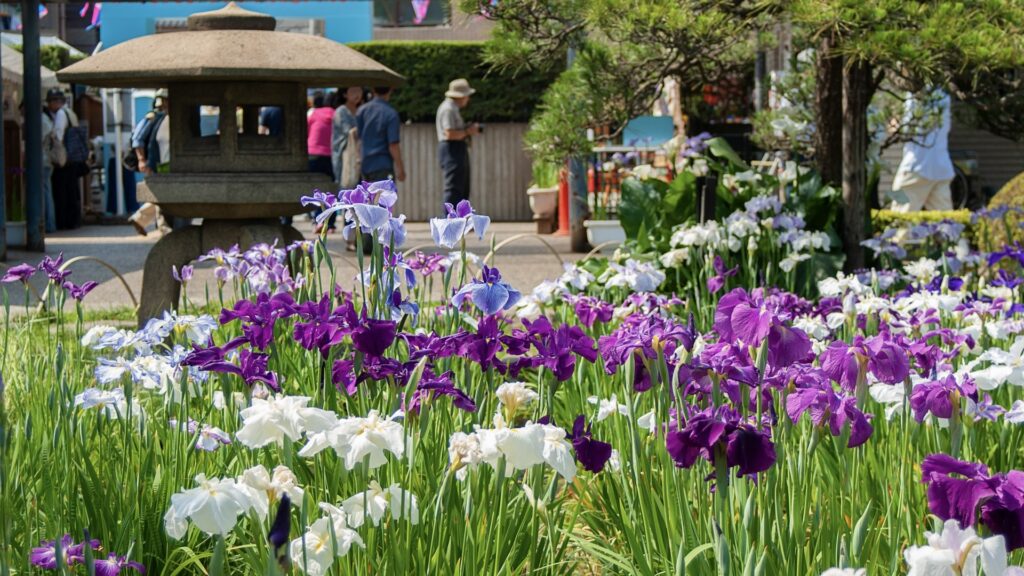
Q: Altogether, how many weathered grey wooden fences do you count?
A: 1